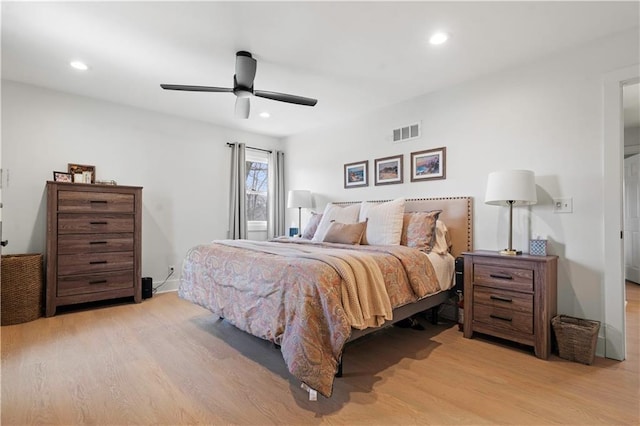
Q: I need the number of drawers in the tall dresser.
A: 5